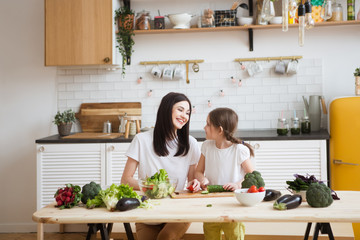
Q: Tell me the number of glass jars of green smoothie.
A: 3